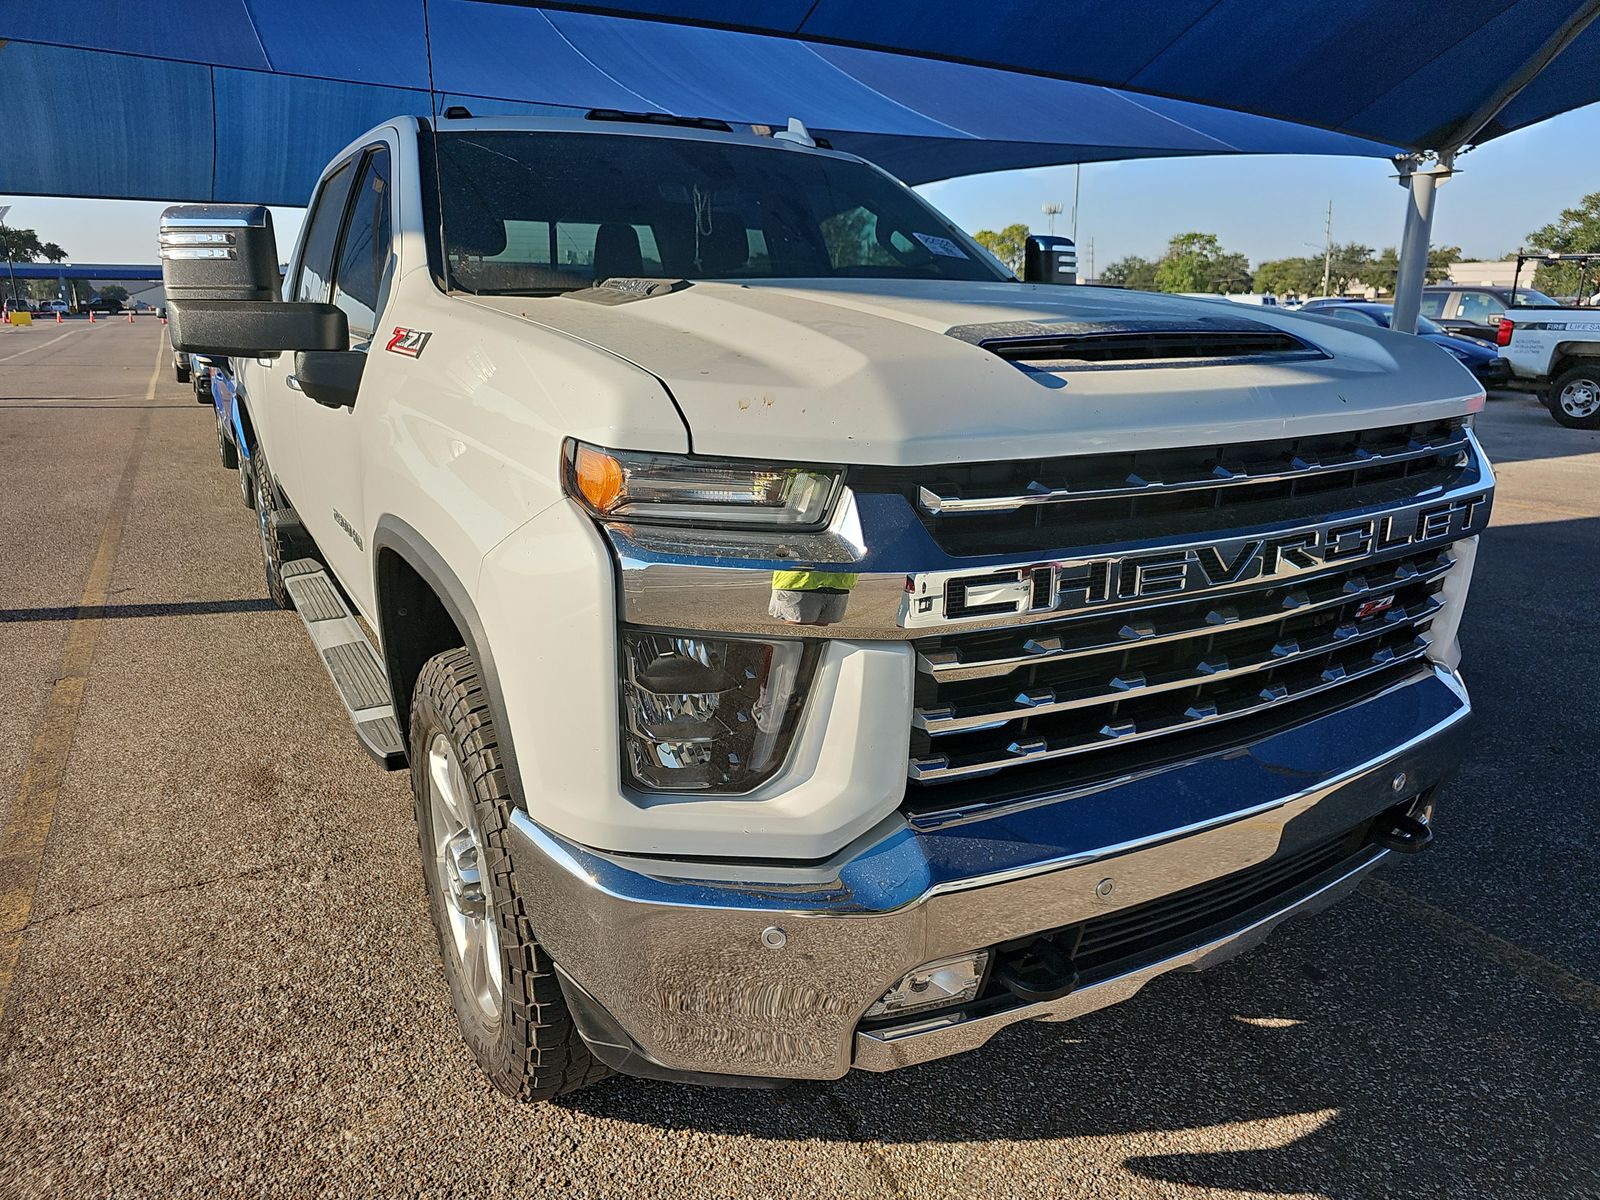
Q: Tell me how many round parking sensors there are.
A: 3